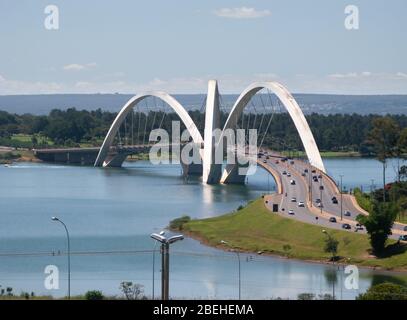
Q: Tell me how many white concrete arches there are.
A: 3